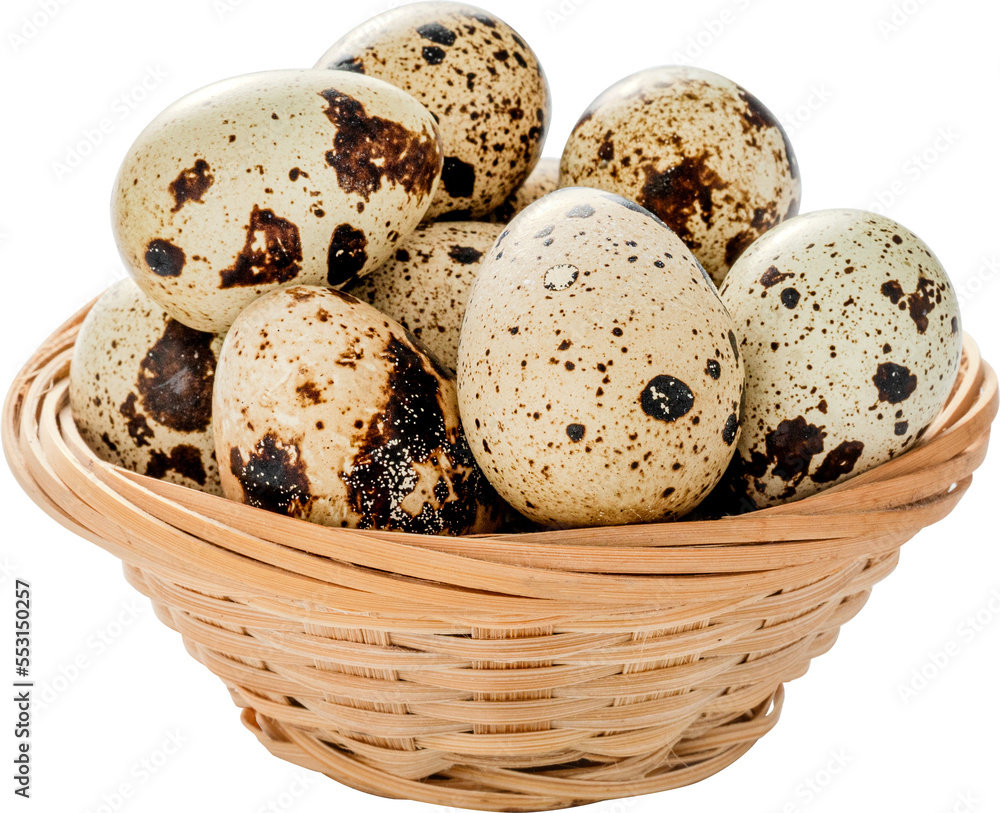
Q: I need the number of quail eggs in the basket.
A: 9